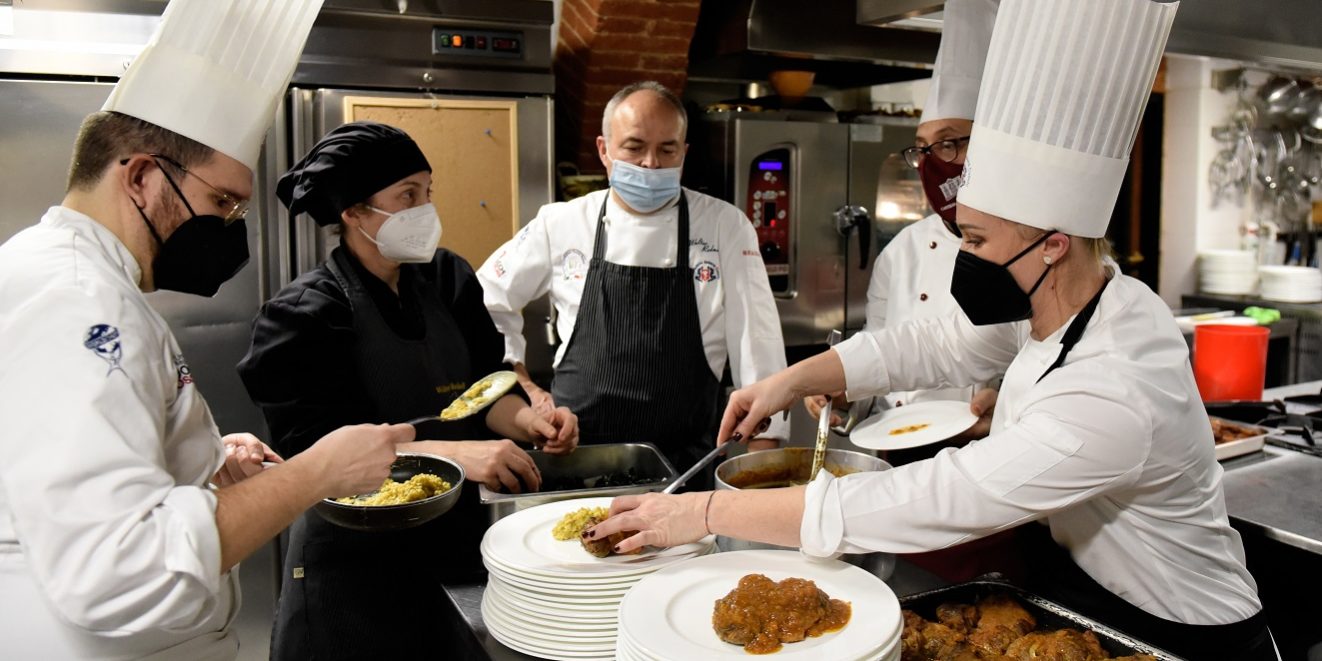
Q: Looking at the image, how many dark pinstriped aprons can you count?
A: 1